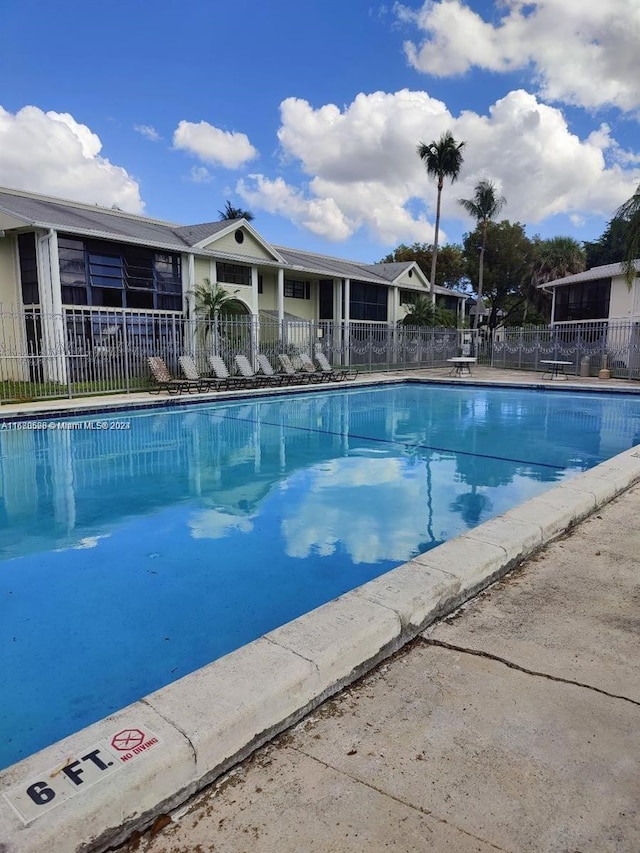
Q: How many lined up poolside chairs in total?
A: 8